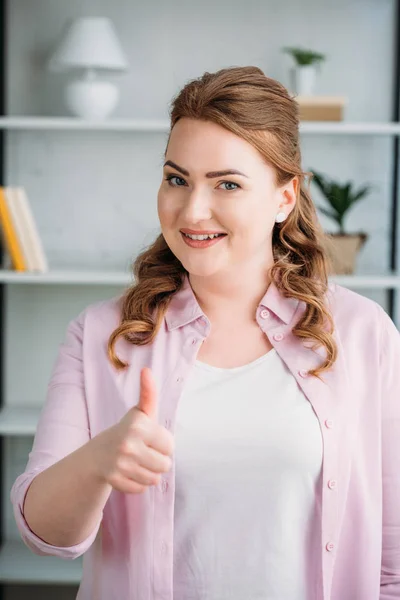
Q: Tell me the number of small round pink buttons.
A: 6